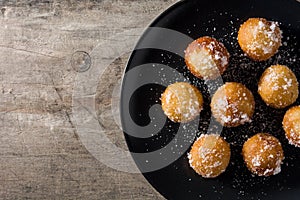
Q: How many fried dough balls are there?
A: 8